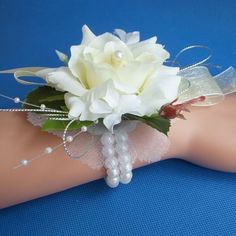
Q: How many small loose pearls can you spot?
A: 6